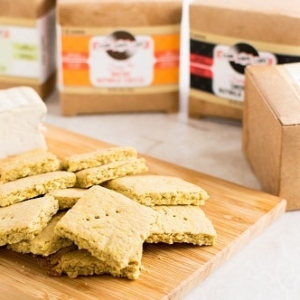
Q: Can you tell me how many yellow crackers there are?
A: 11